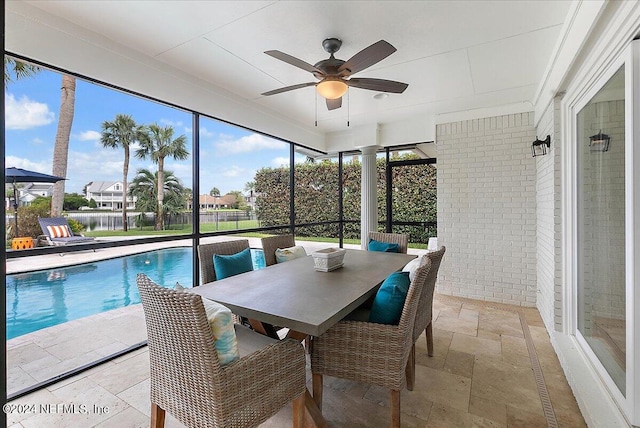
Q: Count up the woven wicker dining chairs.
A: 6